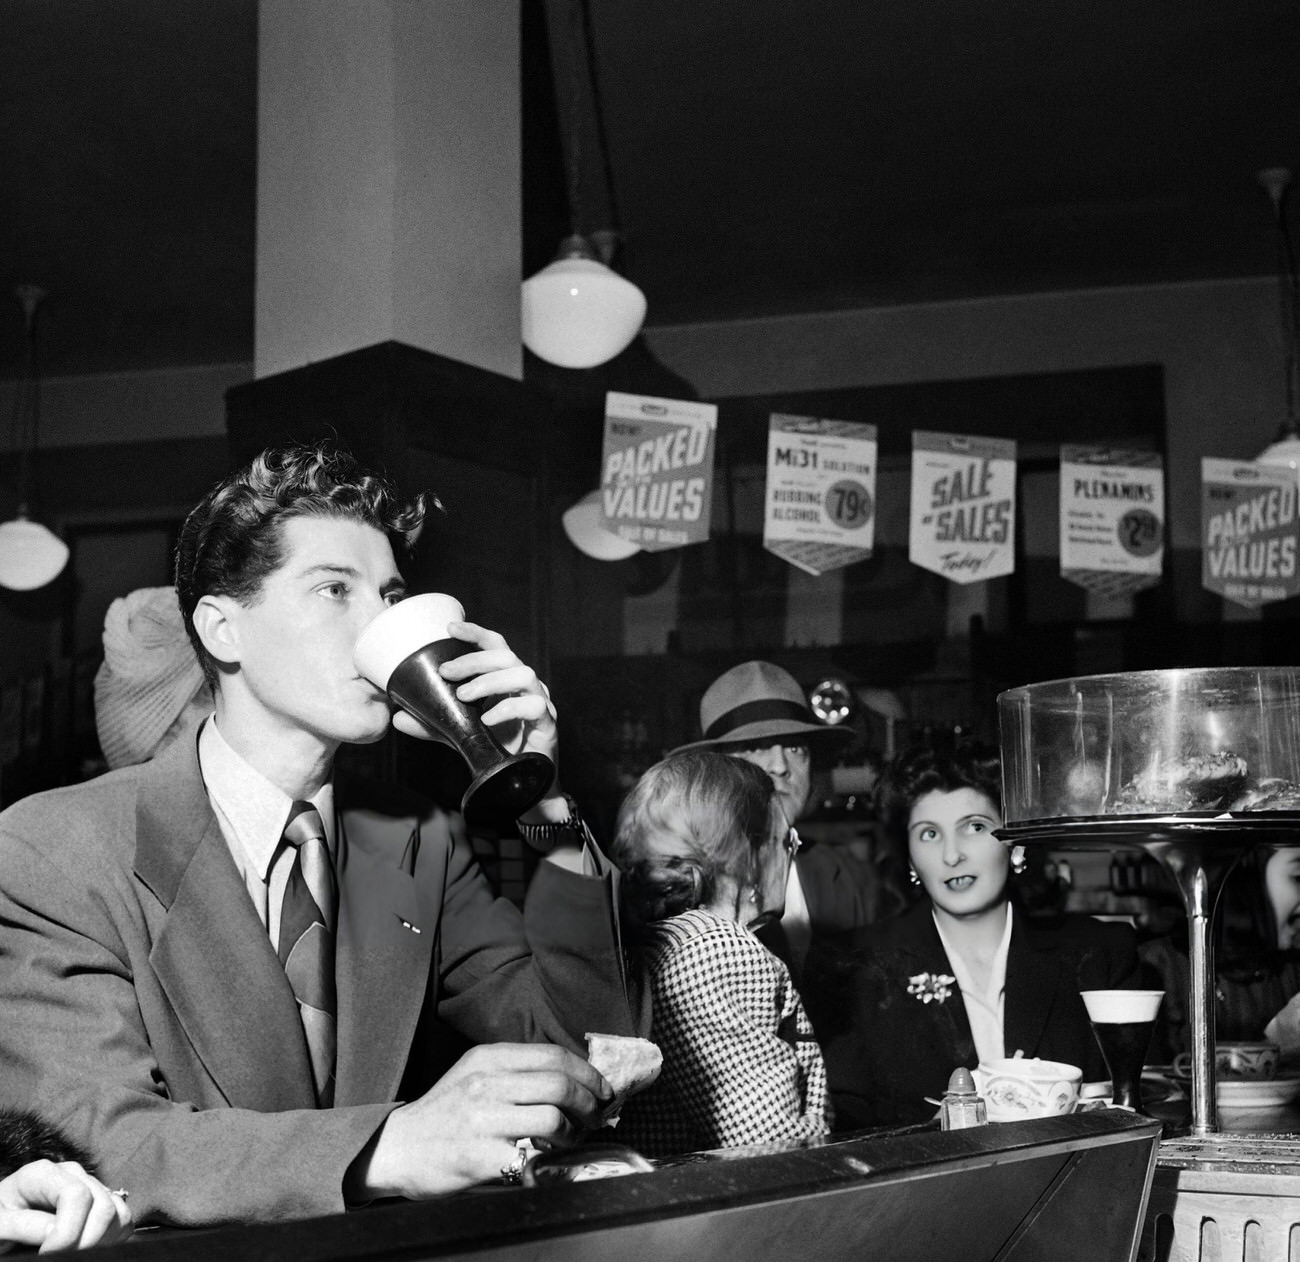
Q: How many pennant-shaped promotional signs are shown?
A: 5